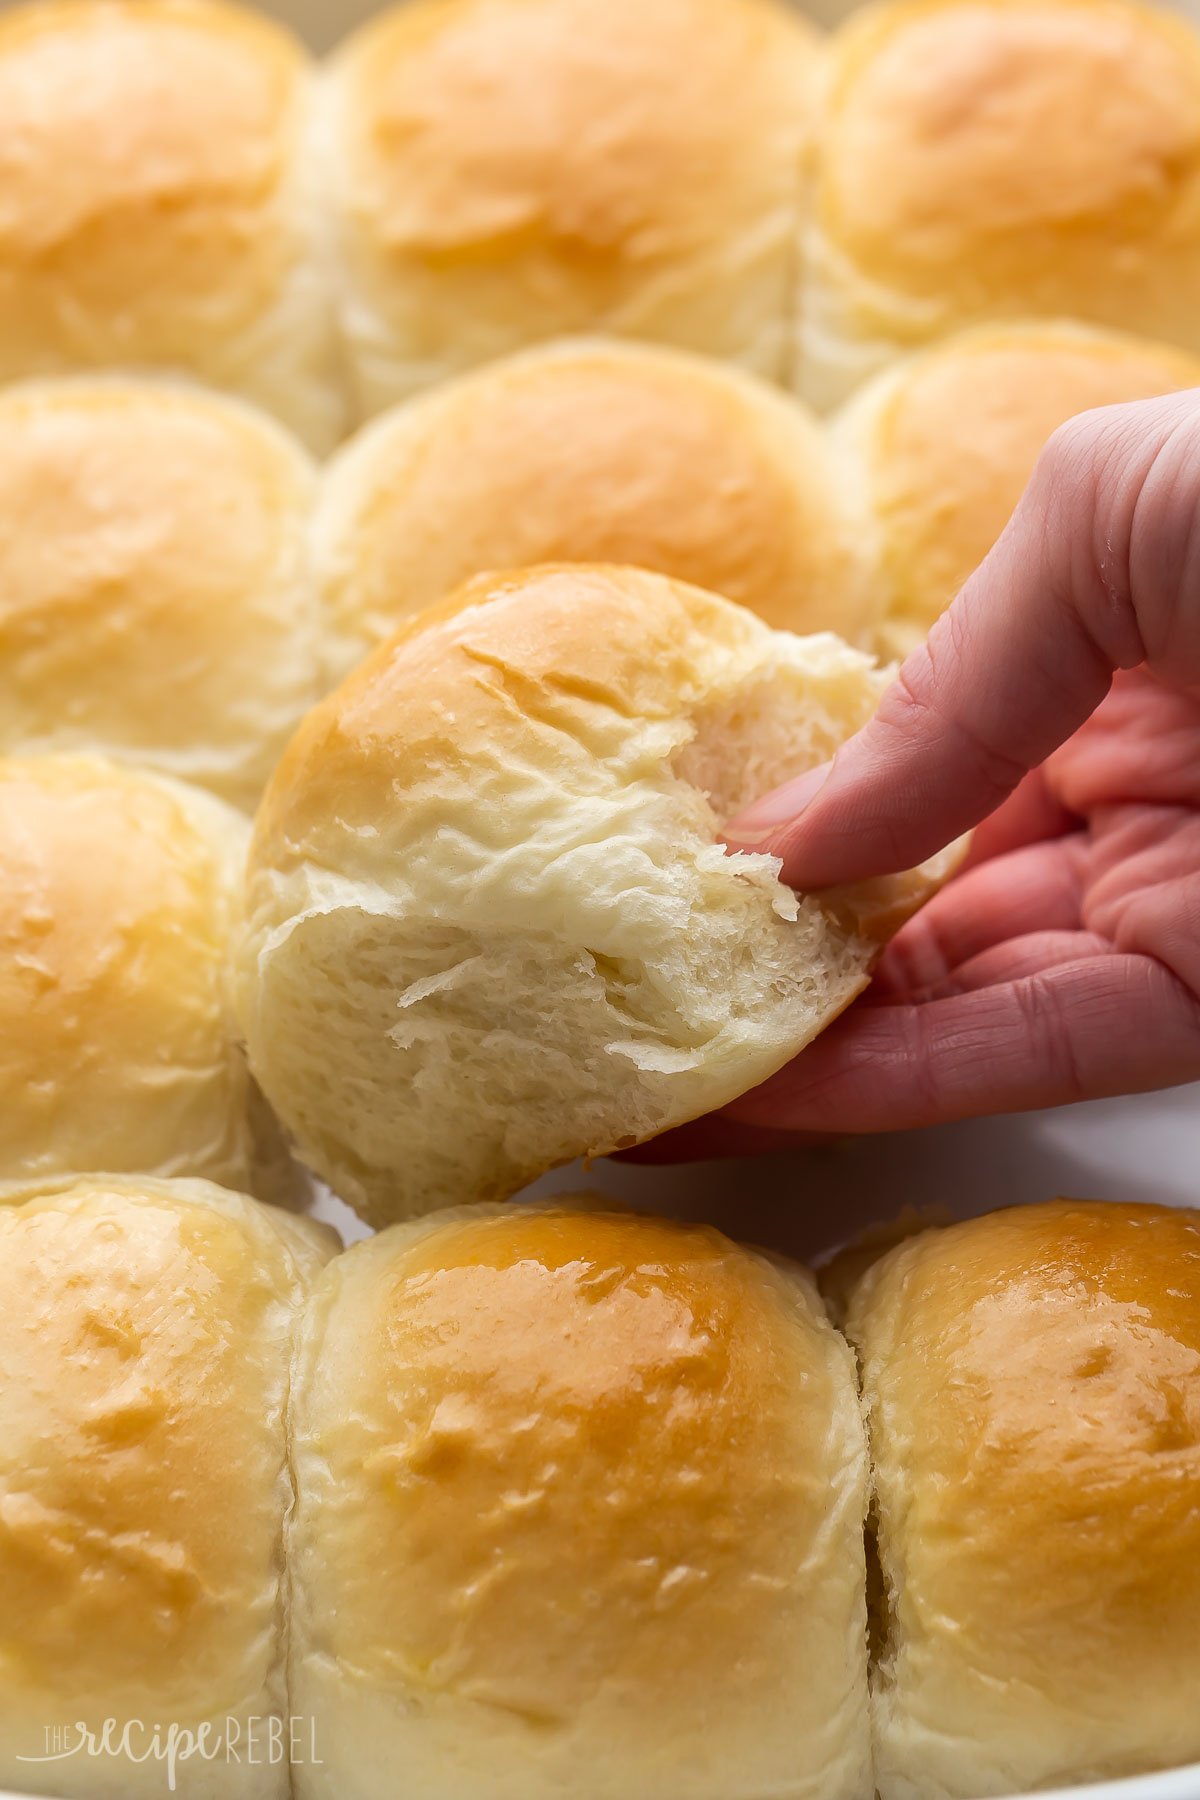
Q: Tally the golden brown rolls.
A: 11